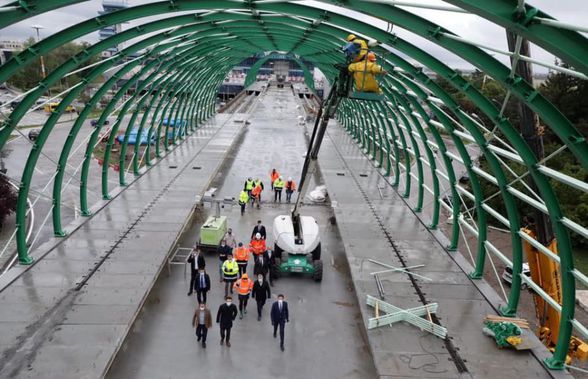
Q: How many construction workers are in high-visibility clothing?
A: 13